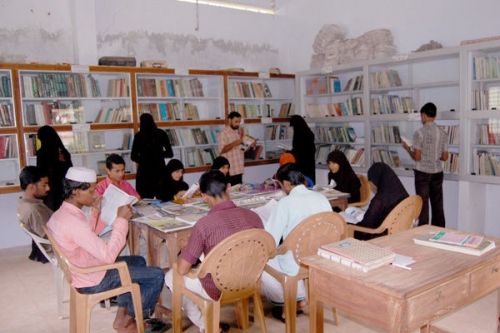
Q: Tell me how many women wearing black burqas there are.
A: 7